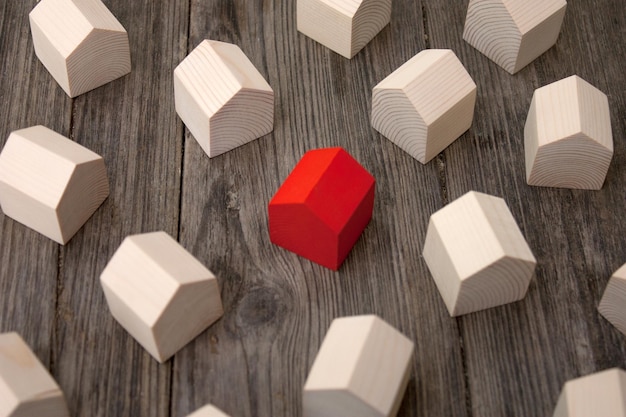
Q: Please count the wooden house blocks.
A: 15